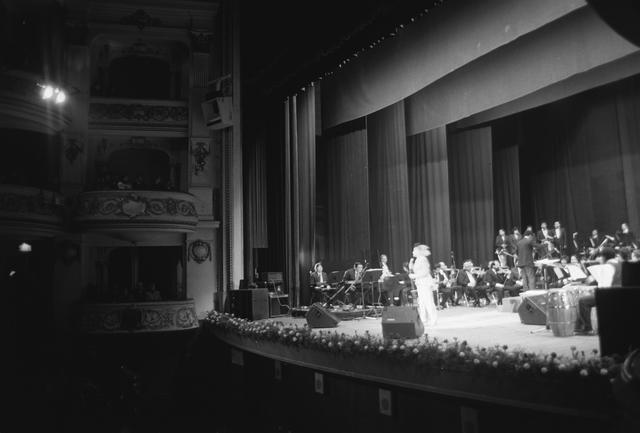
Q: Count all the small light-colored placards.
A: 5